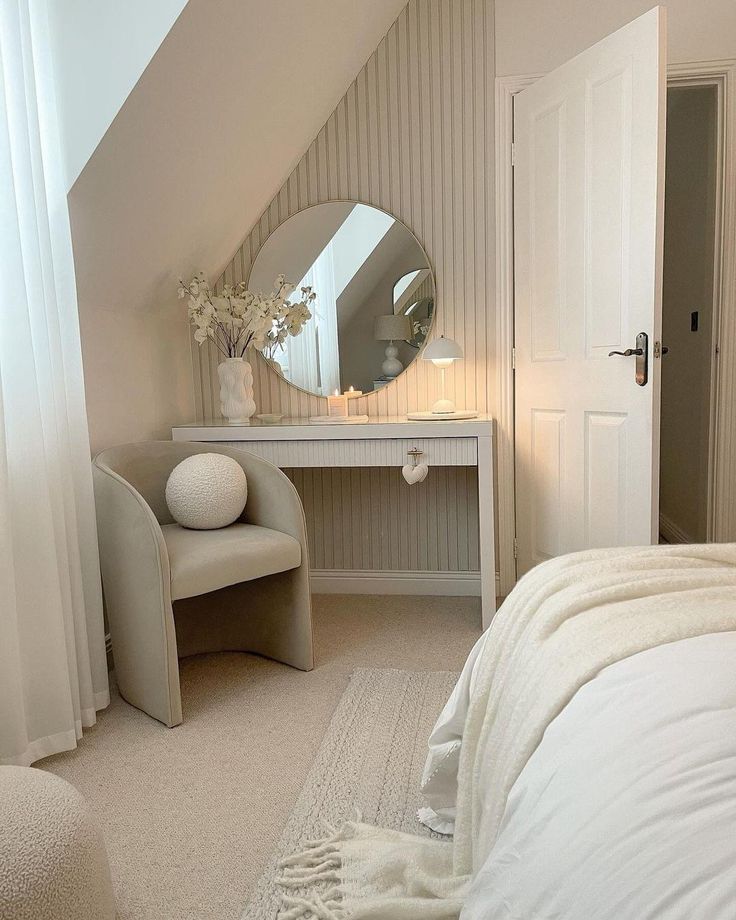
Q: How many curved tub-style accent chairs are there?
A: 1